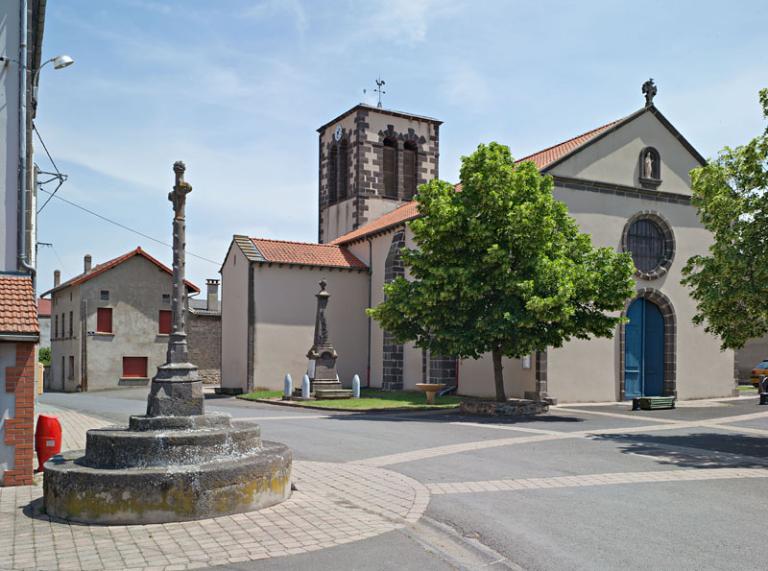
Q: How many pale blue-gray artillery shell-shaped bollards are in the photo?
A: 3